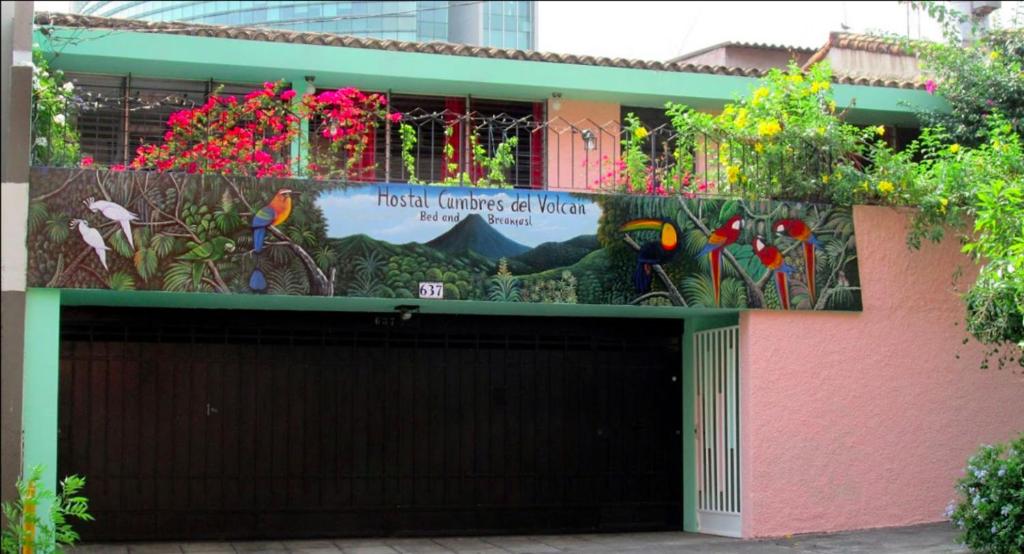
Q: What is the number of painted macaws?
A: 3